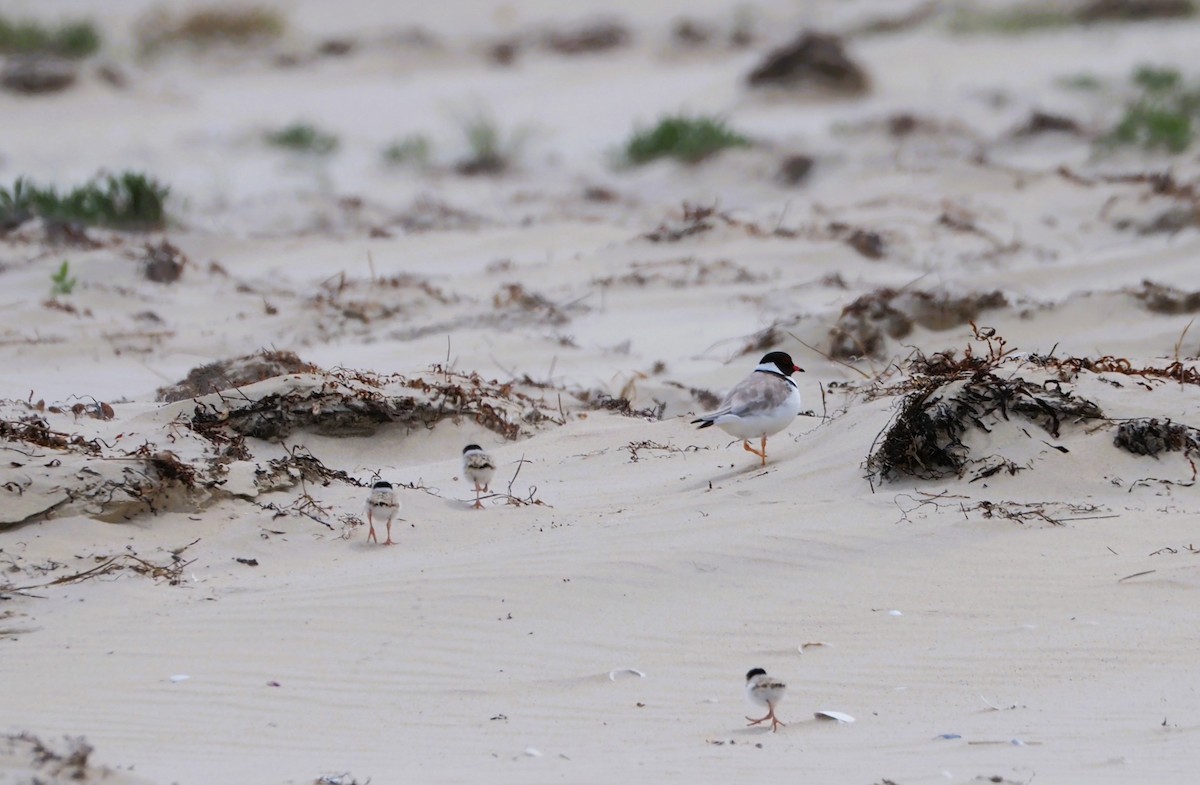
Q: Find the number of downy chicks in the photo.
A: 3